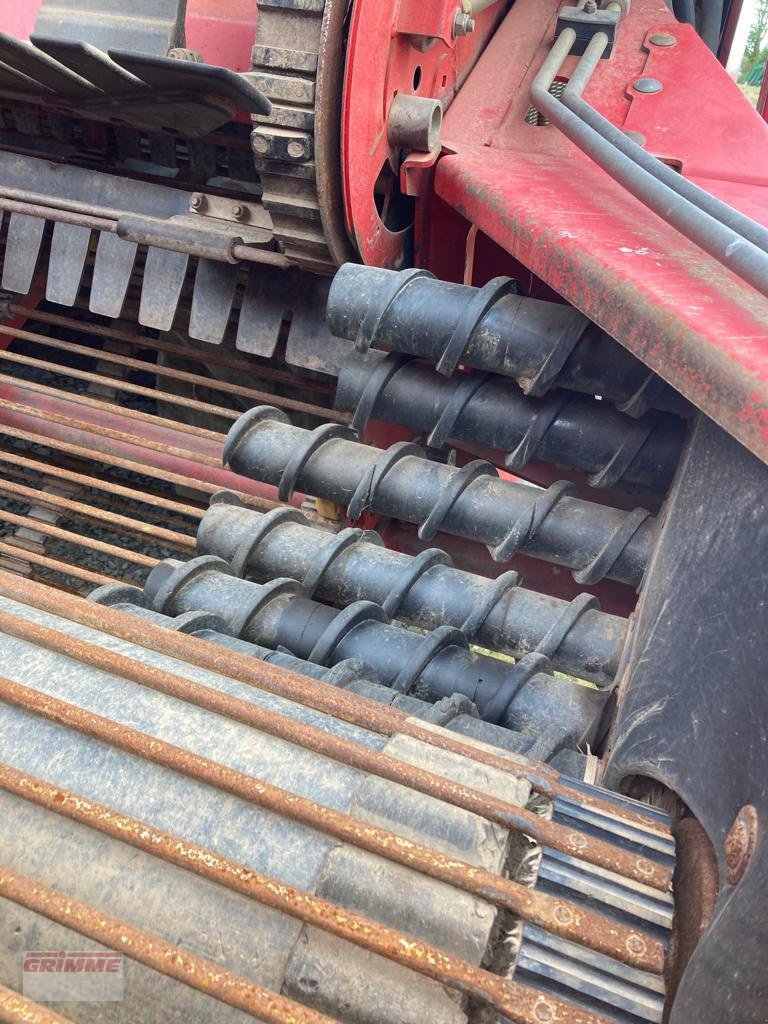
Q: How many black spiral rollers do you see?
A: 6